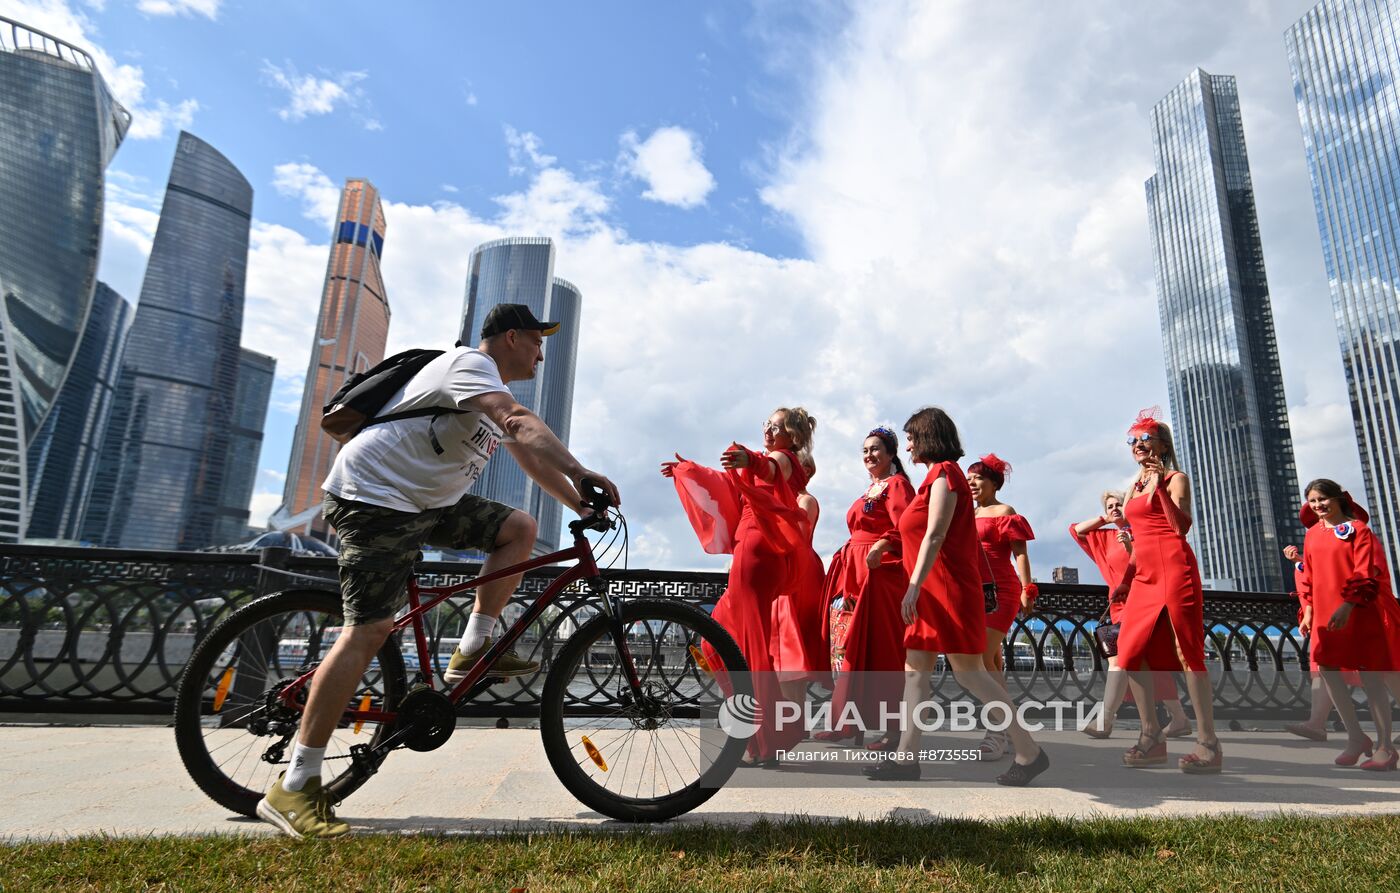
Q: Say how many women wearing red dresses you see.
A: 9